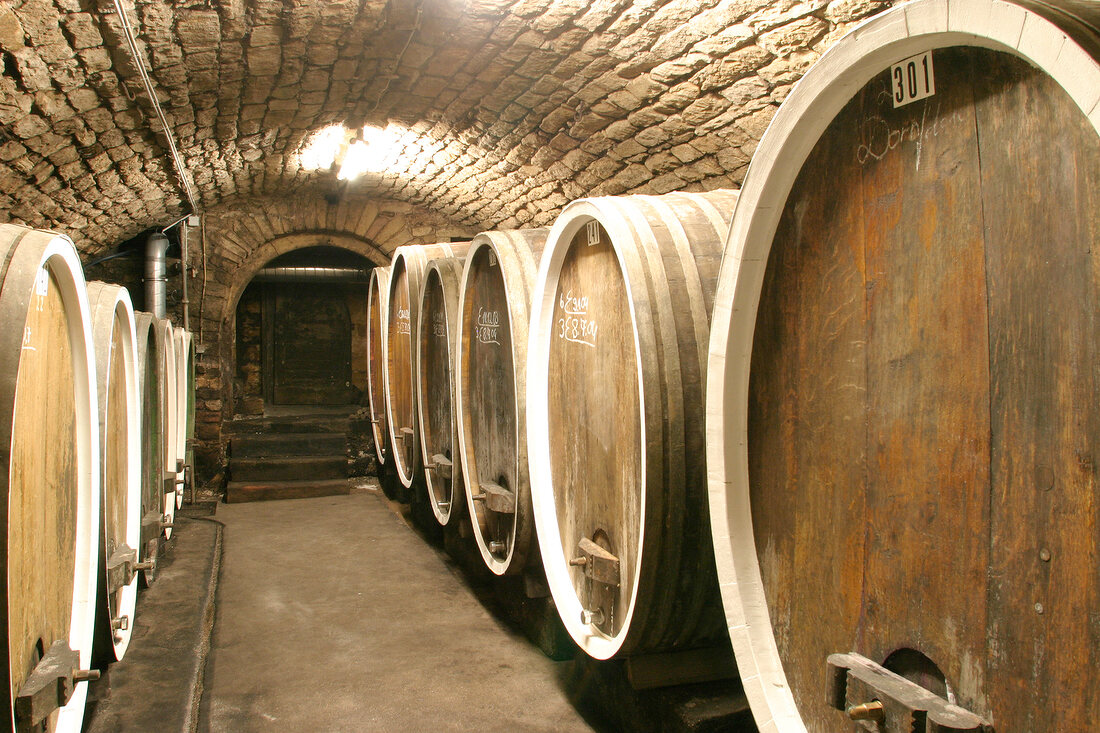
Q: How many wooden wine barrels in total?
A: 12